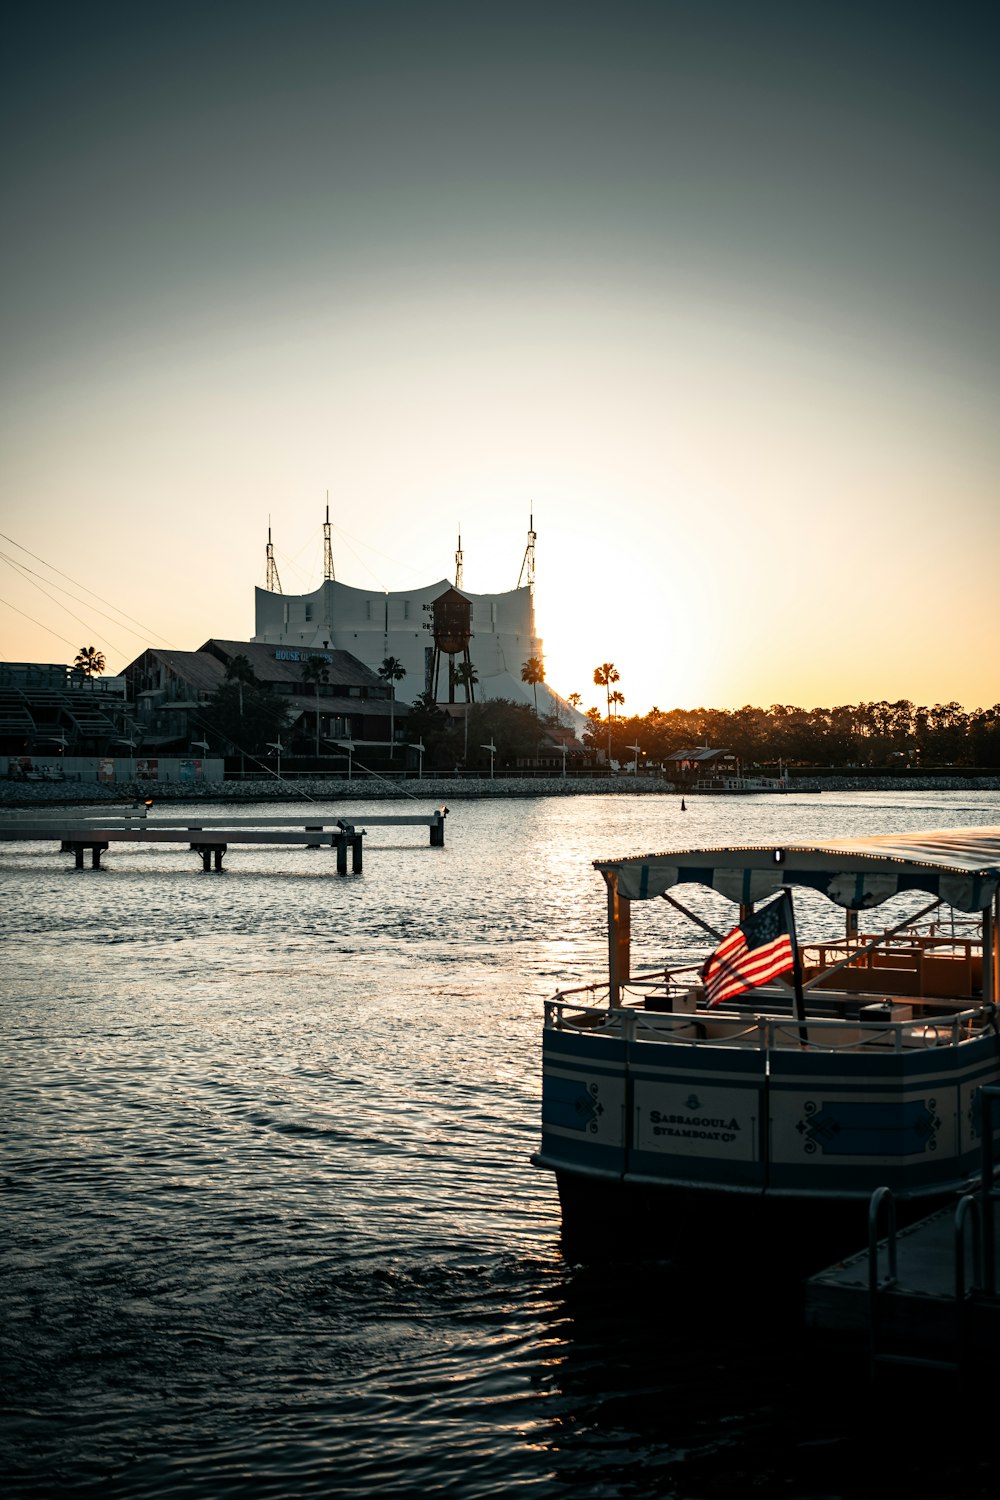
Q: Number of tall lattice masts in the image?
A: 4